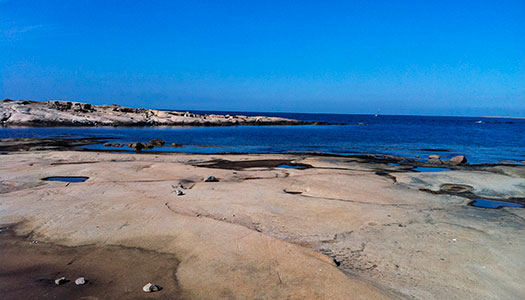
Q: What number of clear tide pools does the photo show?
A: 4